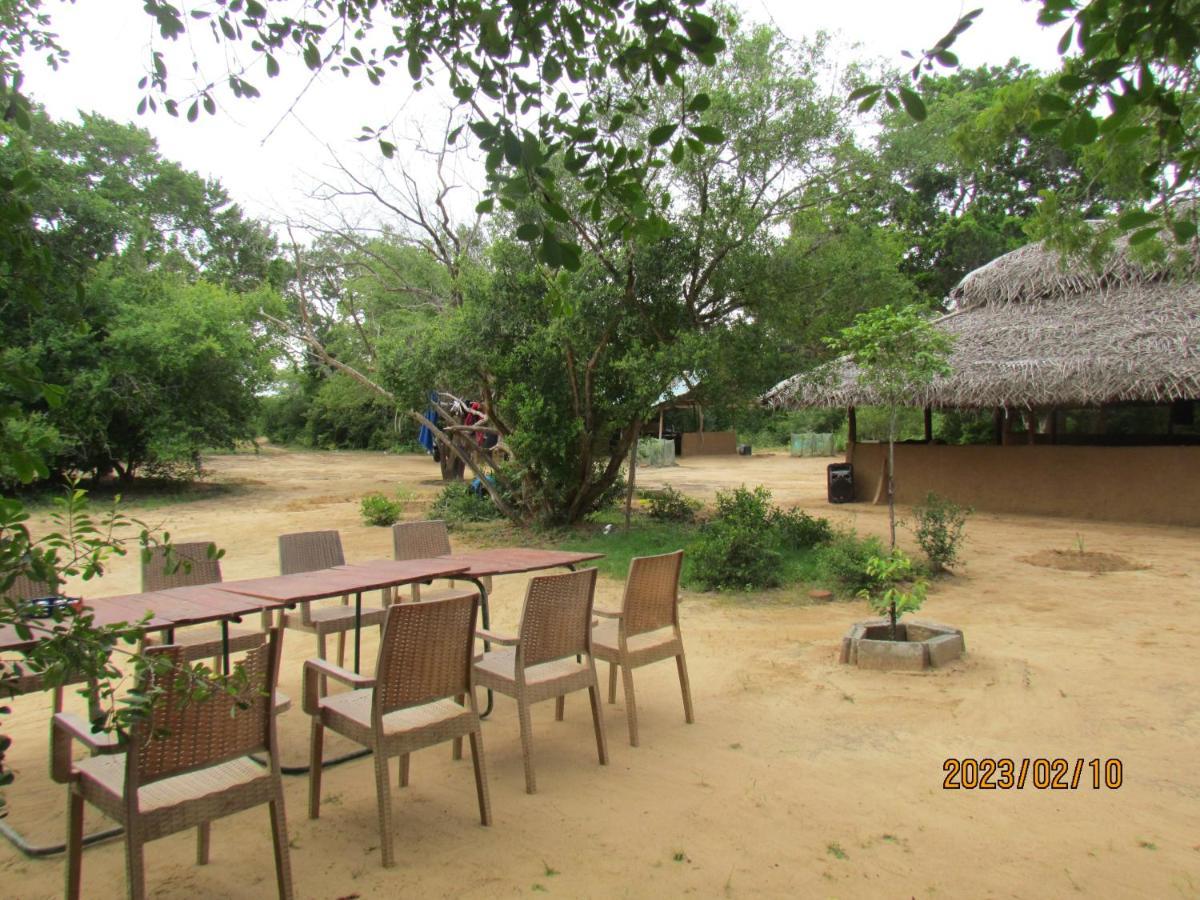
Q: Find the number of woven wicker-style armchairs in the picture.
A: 8